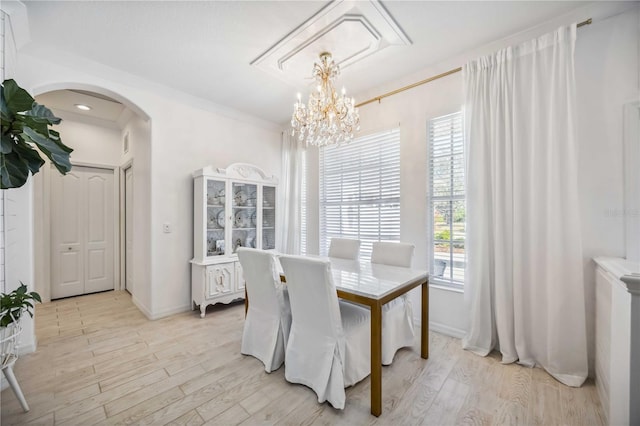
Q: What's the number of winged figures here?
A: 0